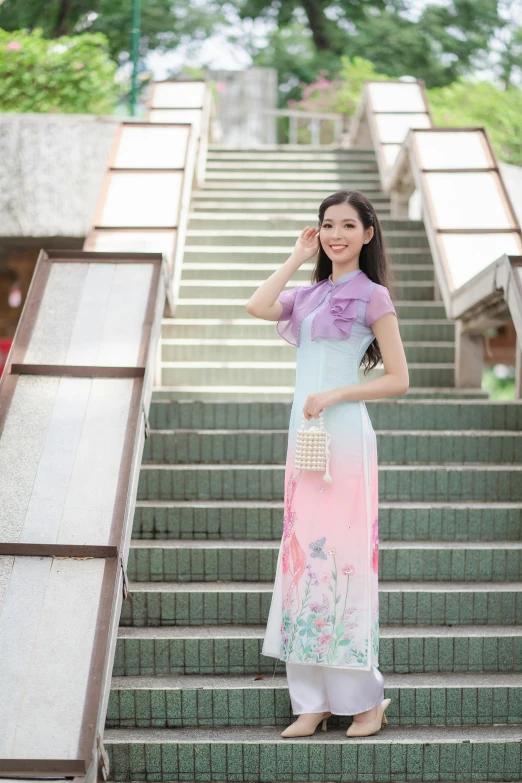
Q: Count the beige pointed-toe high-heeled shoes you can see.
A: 2